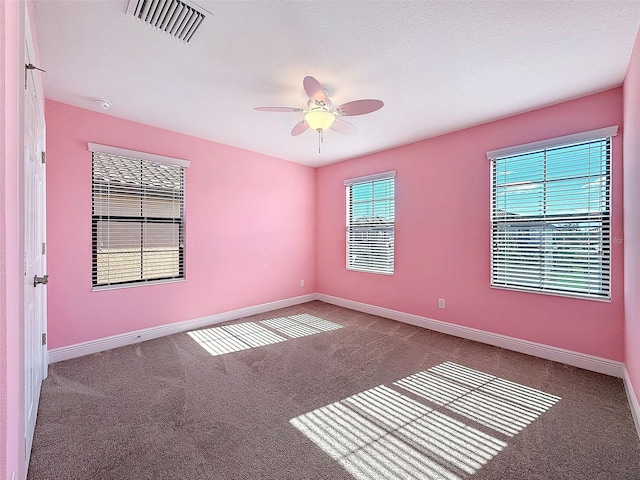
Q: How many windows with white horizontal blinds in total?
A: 3